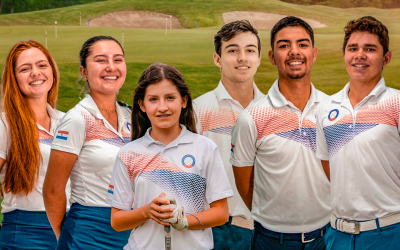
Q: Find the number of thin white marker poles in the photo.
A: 6